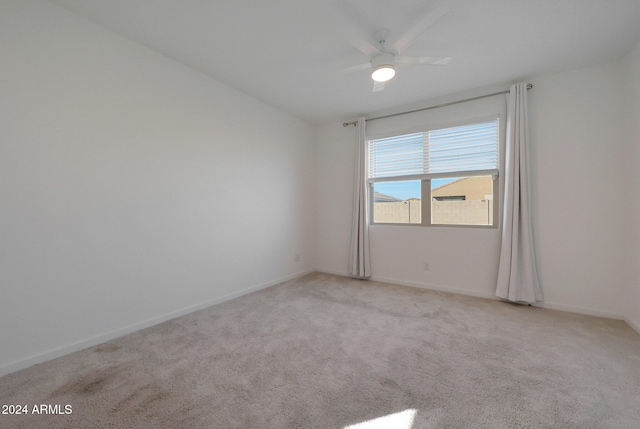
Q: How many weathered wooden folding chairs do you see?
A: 0